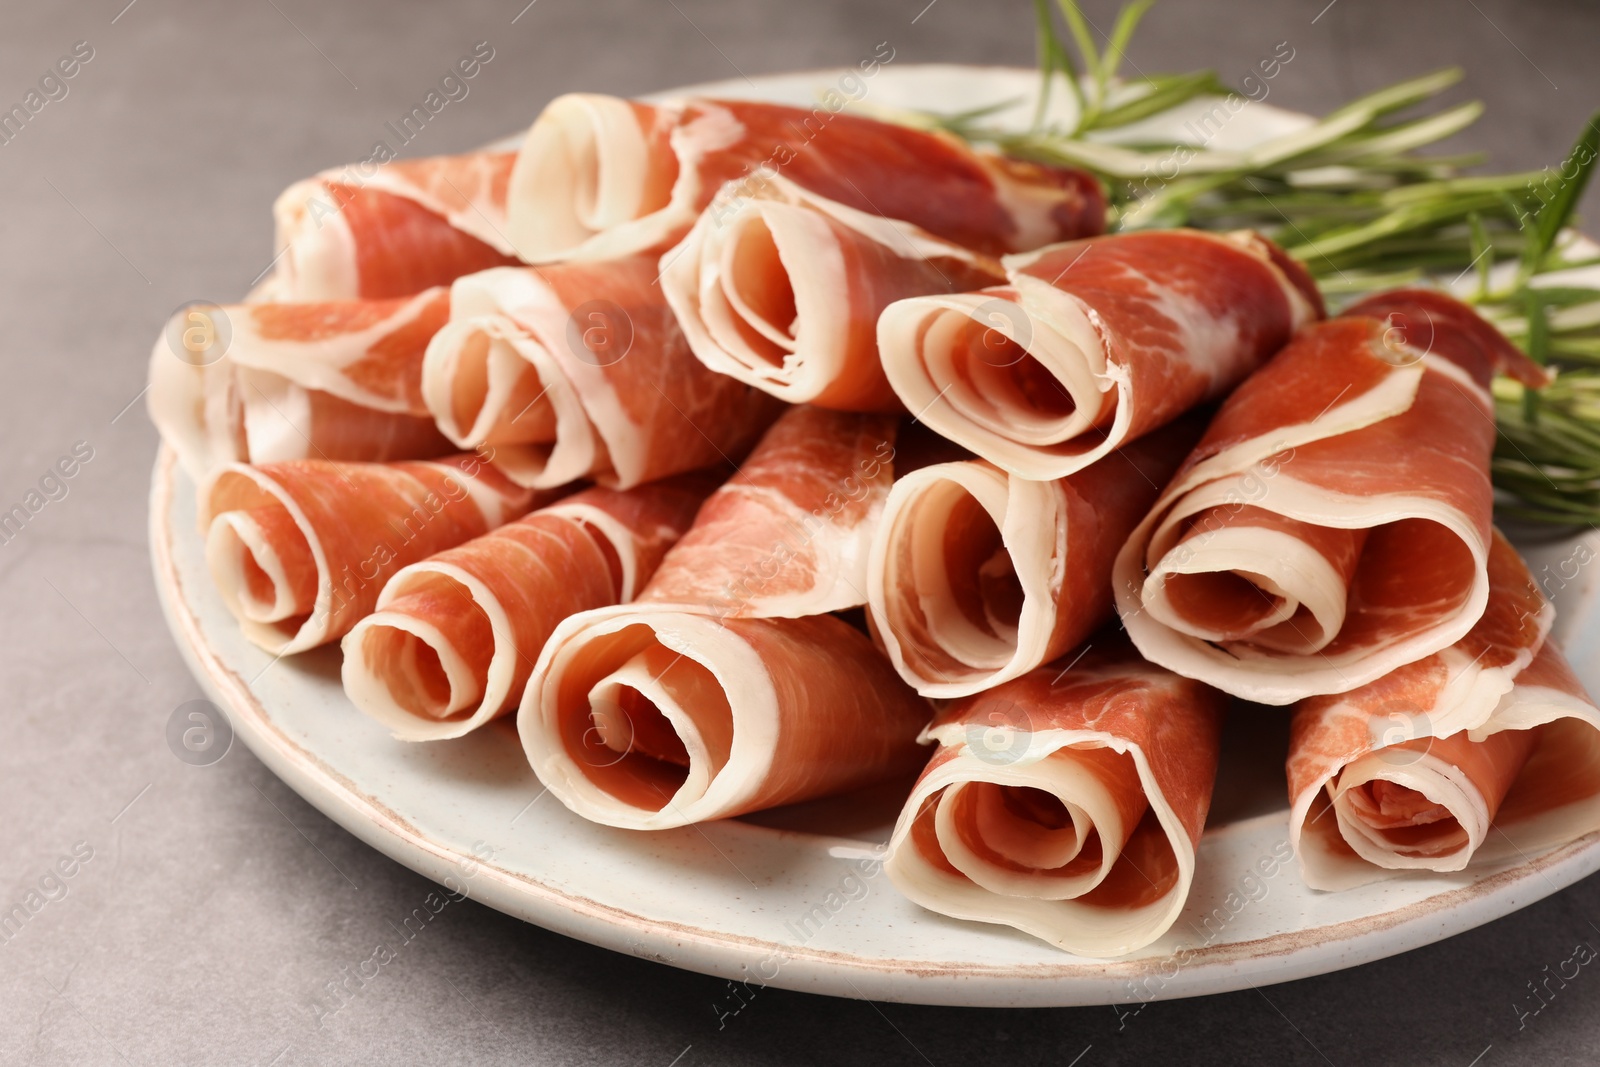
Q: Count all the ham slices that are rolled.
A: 13